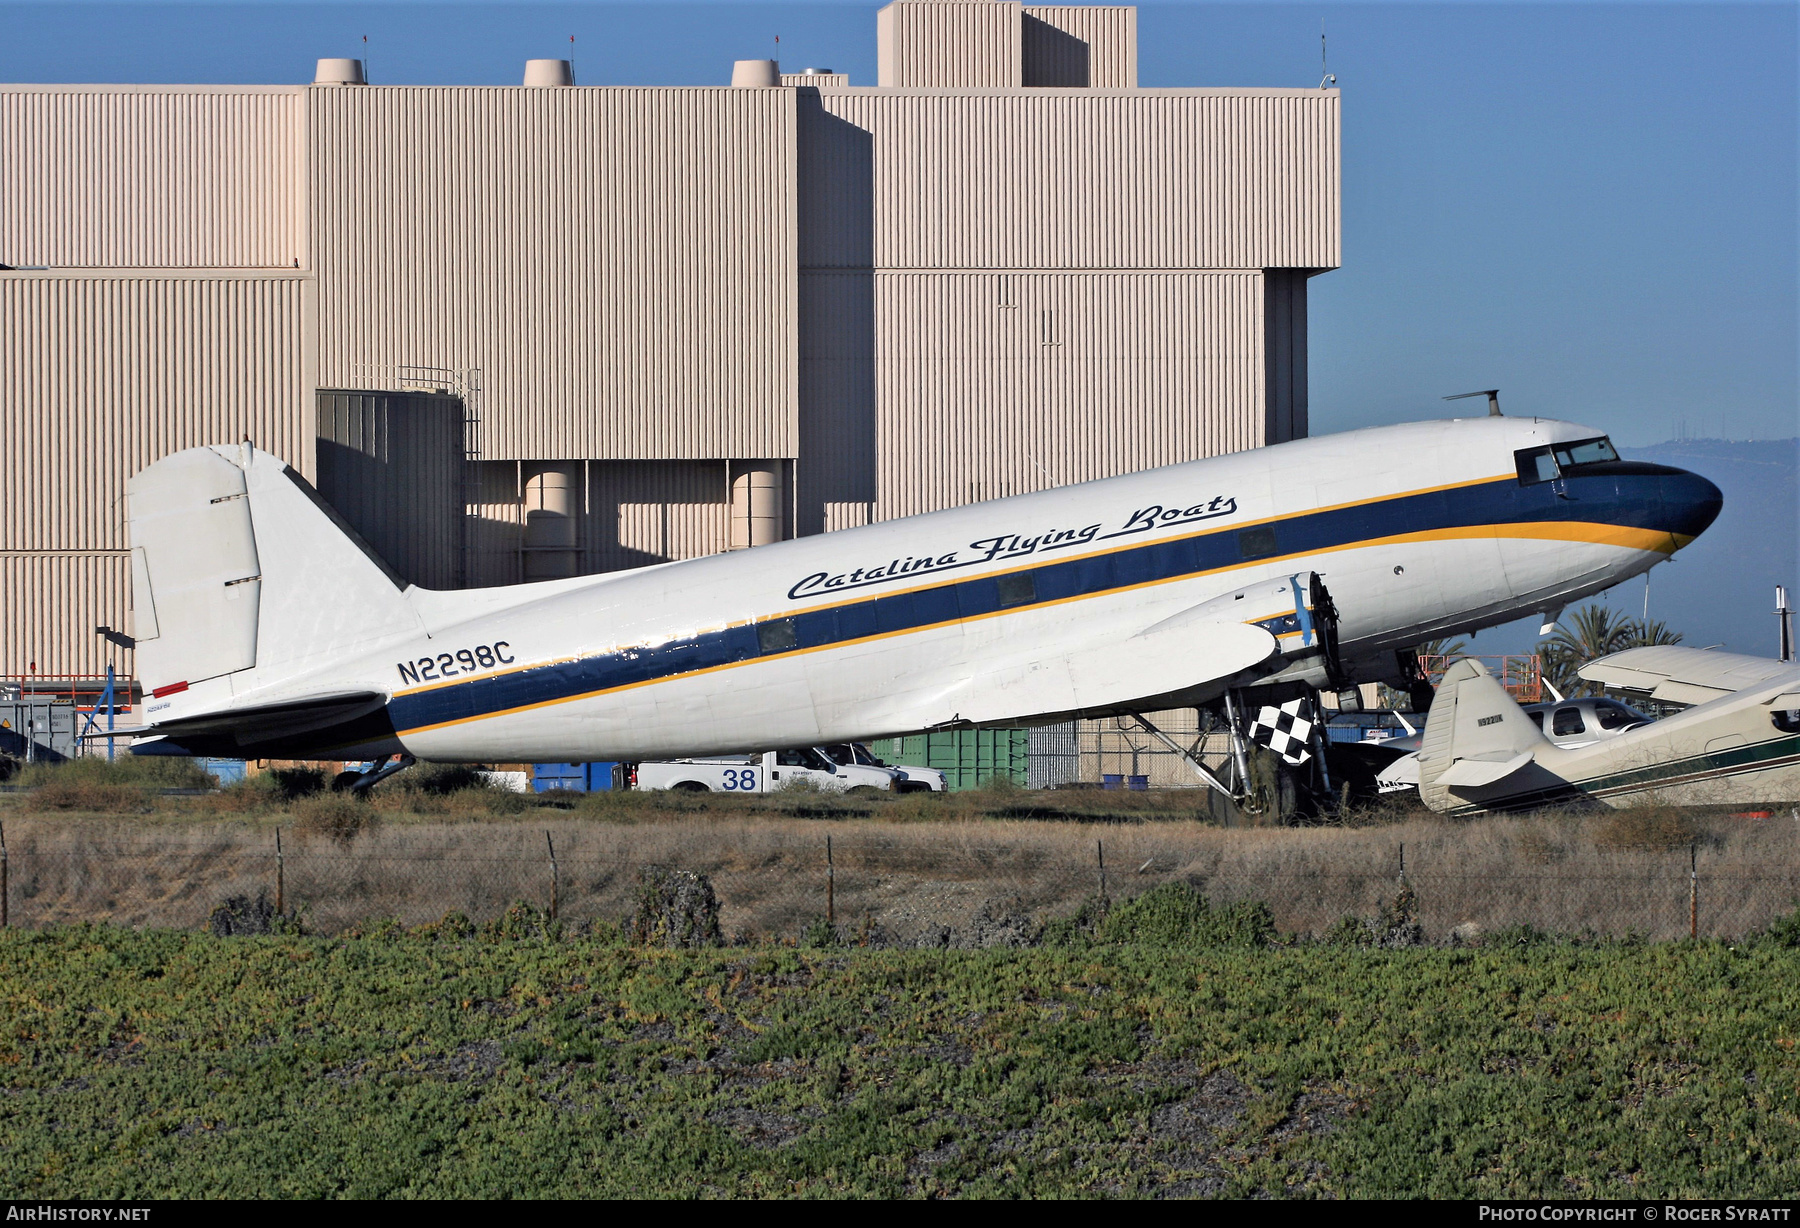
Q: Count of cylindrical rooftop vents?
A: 3